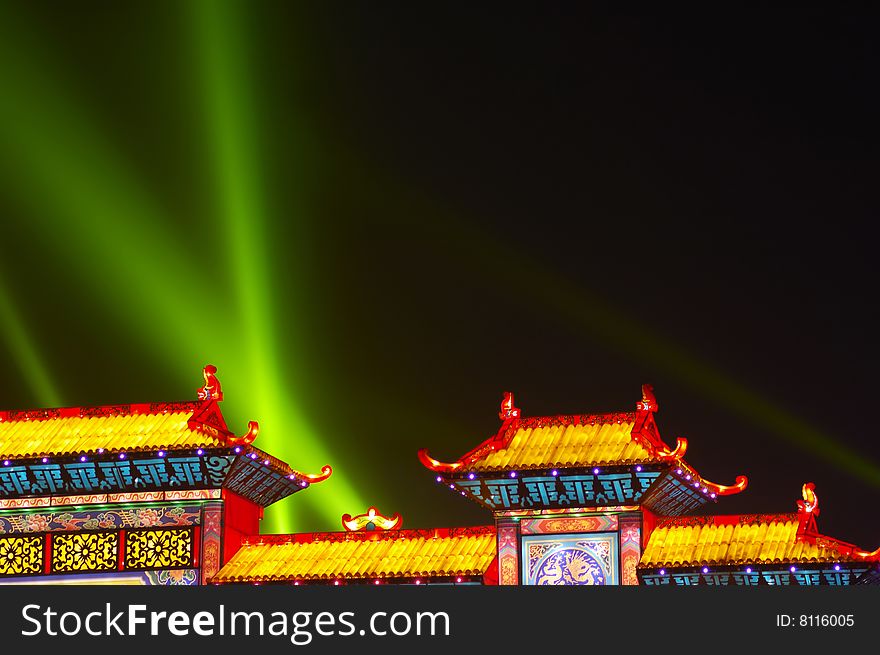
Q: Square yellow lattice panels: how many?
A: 3